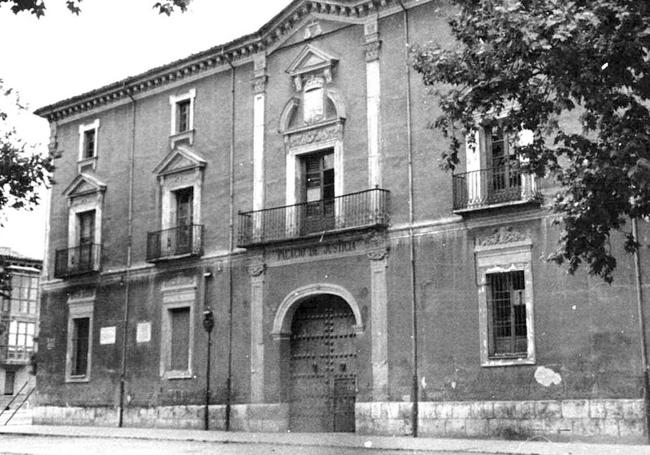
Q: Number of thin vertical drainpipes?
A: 4